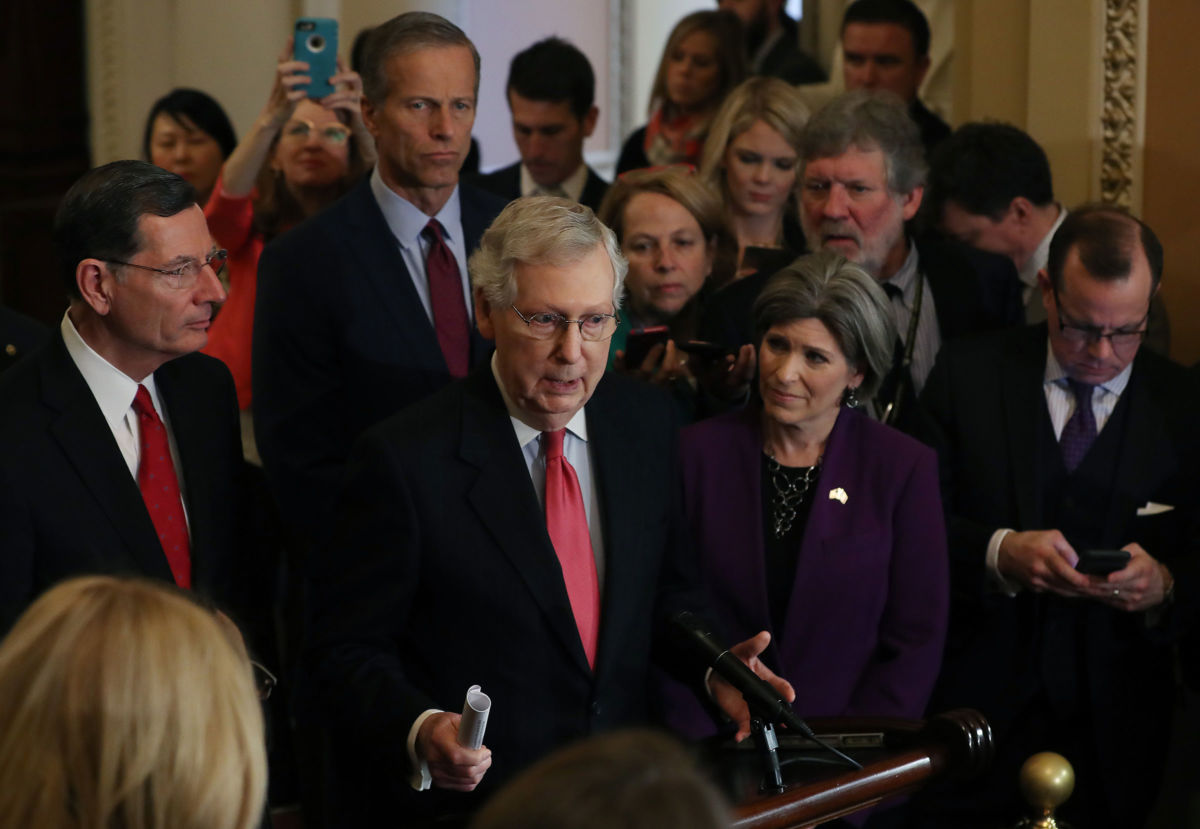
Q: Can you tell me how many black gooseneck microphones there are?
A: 1